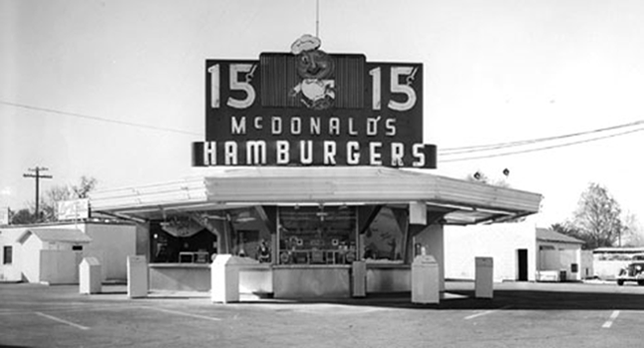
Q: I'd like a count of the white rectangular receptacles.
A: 6